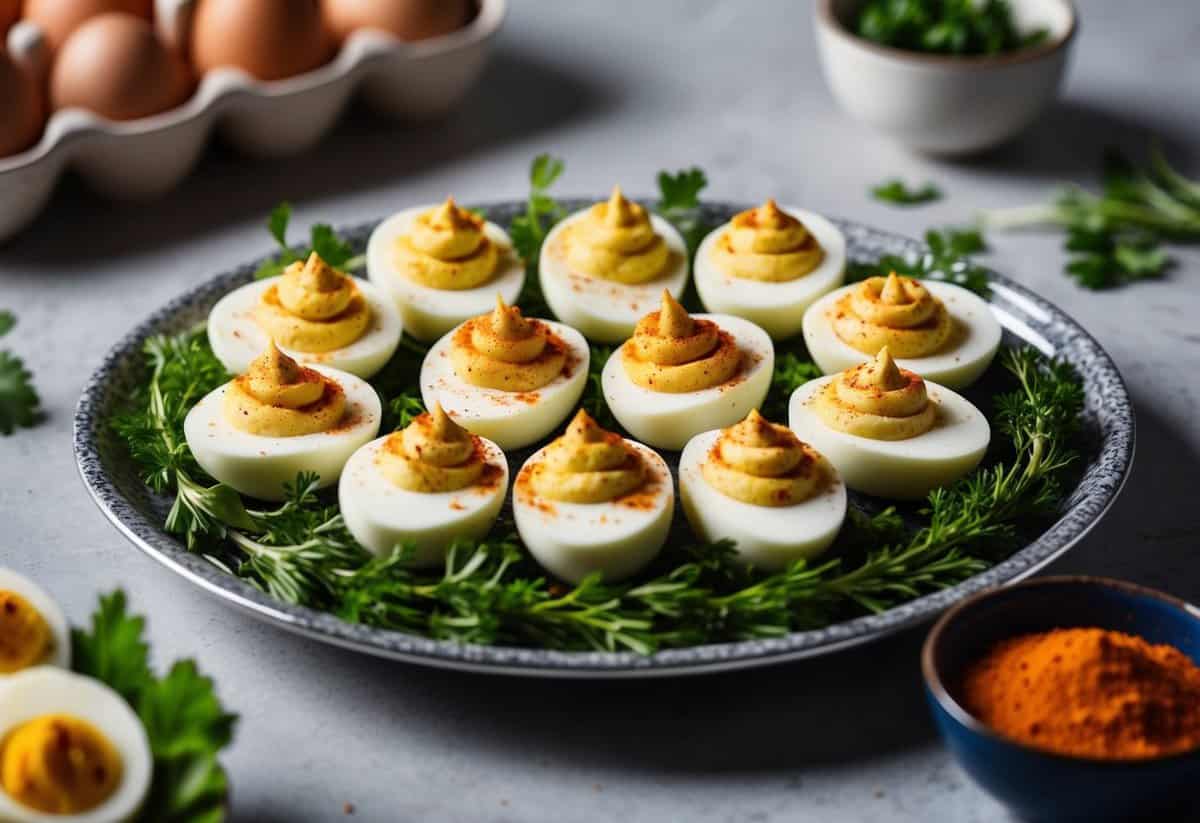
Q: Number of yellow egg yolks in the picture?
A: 14